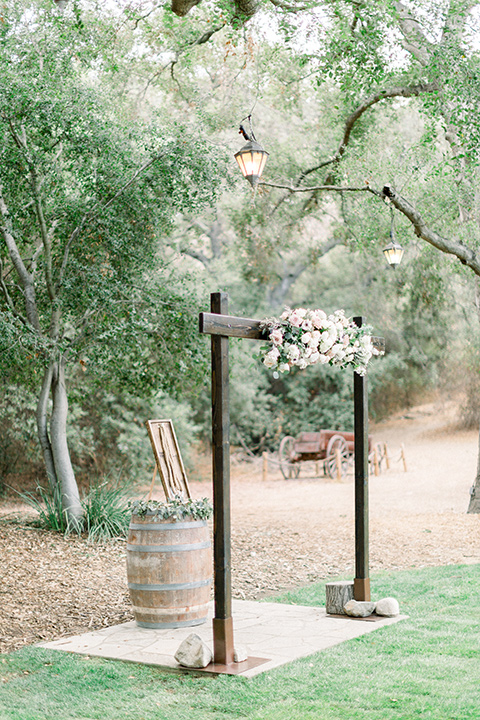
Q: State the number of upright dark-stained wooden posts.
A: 2